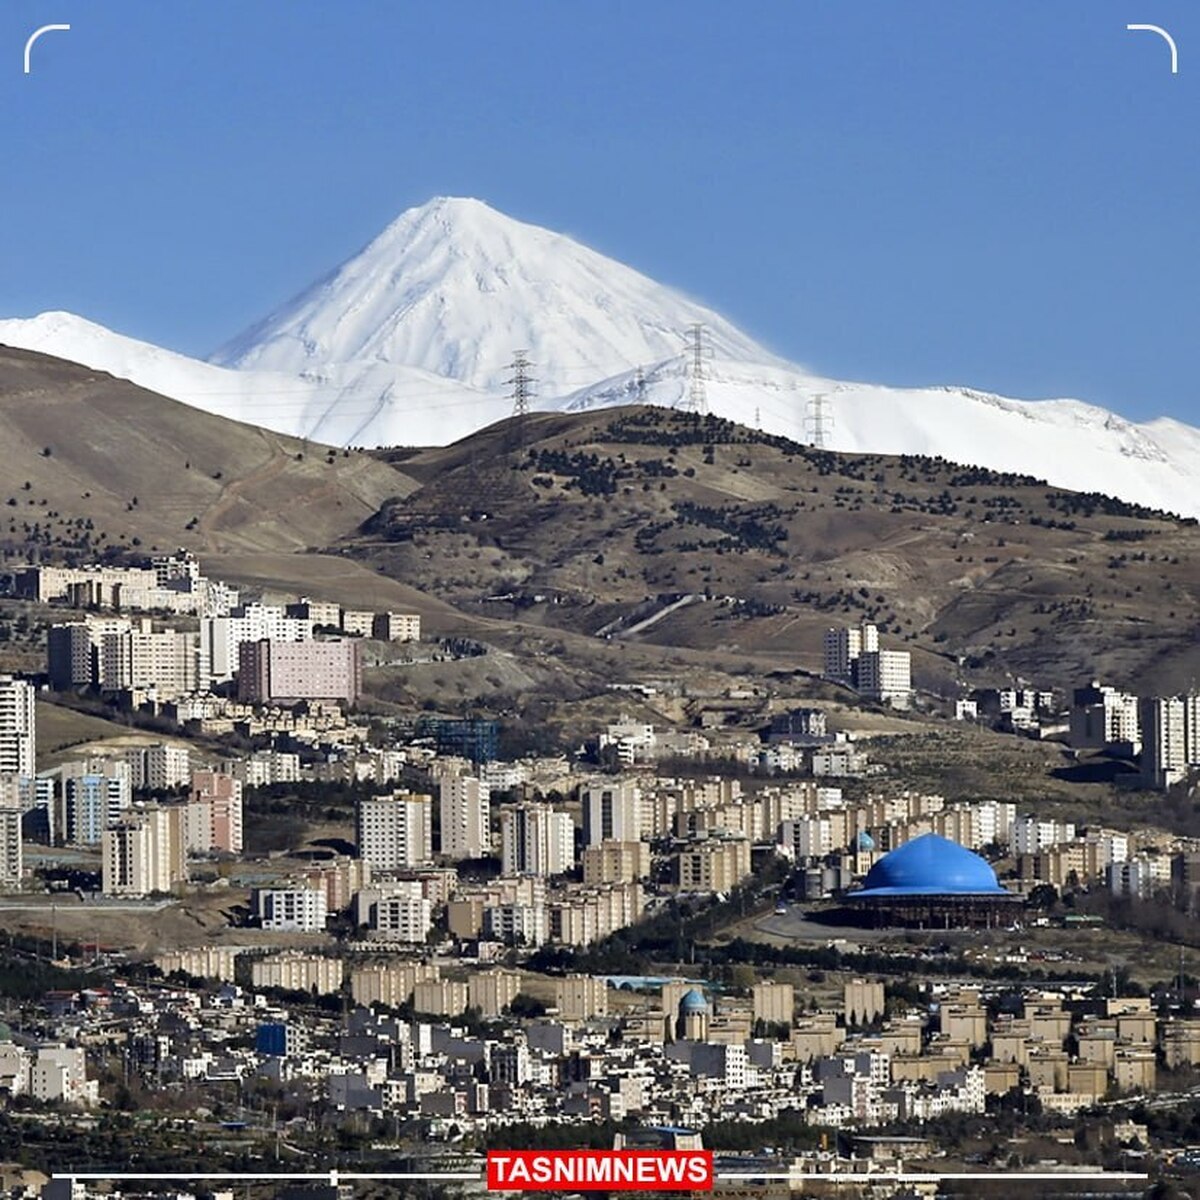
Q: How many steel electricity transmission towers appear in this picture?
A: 5